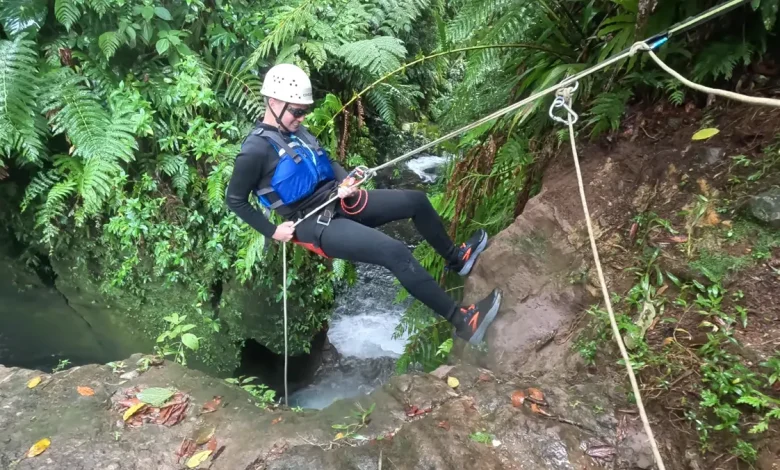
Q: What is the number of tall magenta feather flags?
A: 0